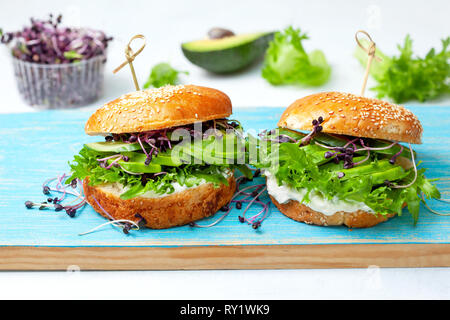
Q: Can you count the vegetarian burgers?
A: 2